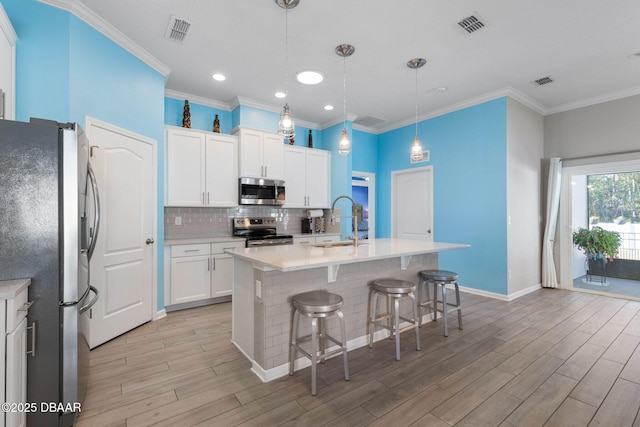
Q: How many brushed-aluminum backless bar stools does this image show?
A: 3